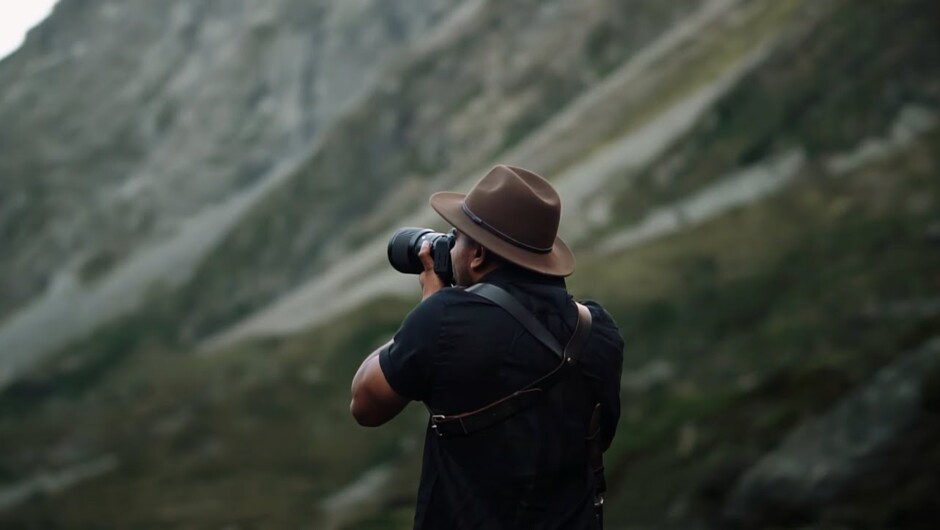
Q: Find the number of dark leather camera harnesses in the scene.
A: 1